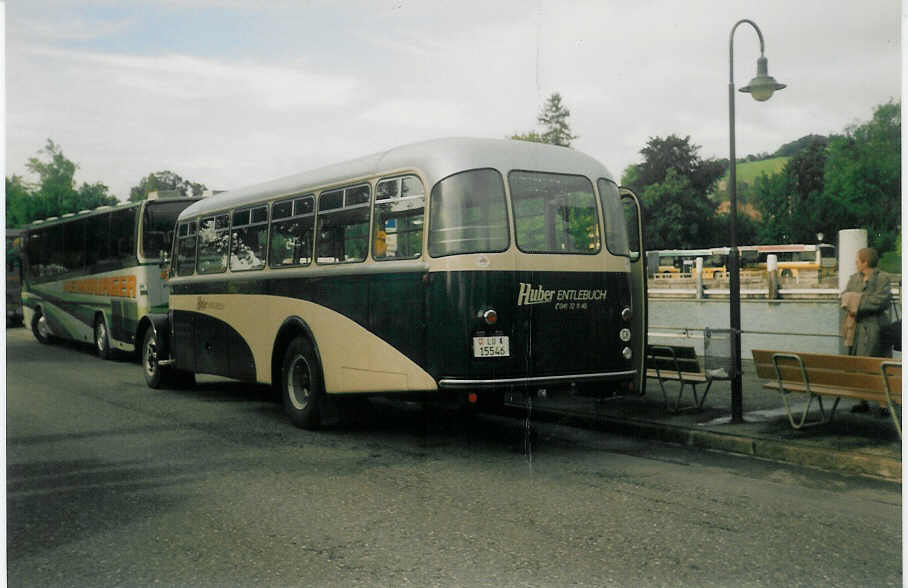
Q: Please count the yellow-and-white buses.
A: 2